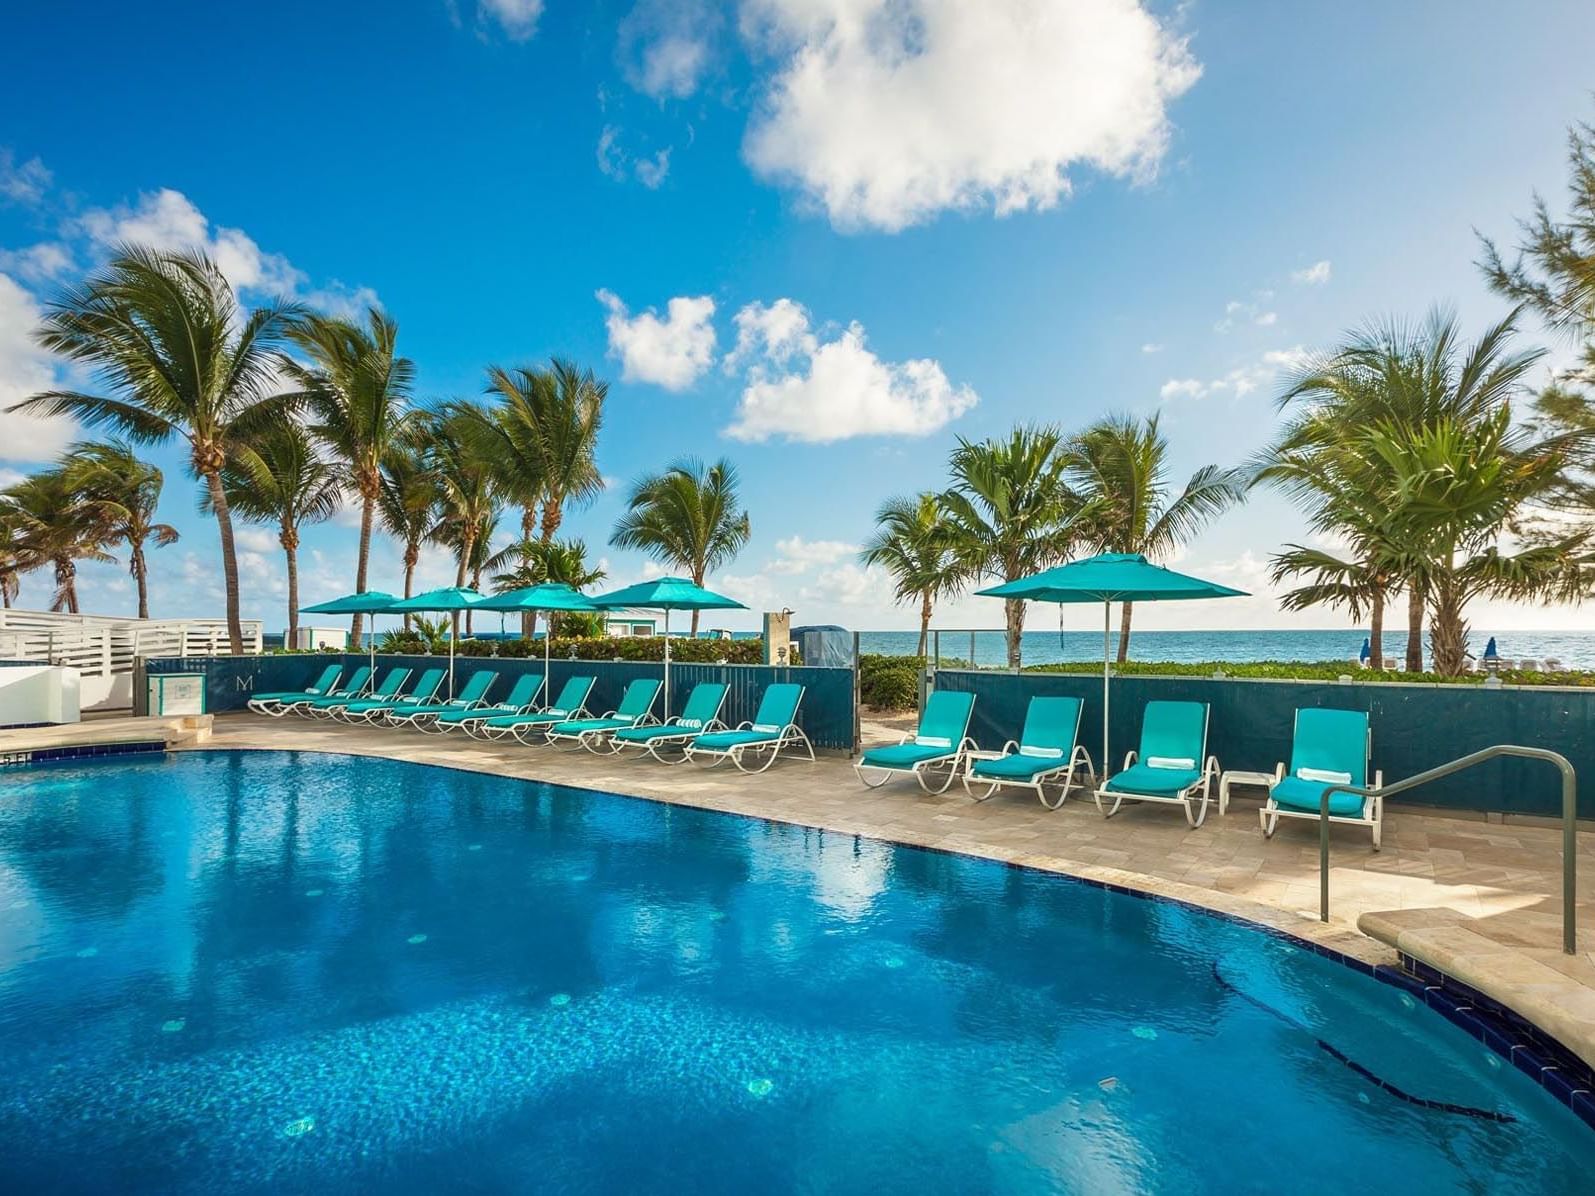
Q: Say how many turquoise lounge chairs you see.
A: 14